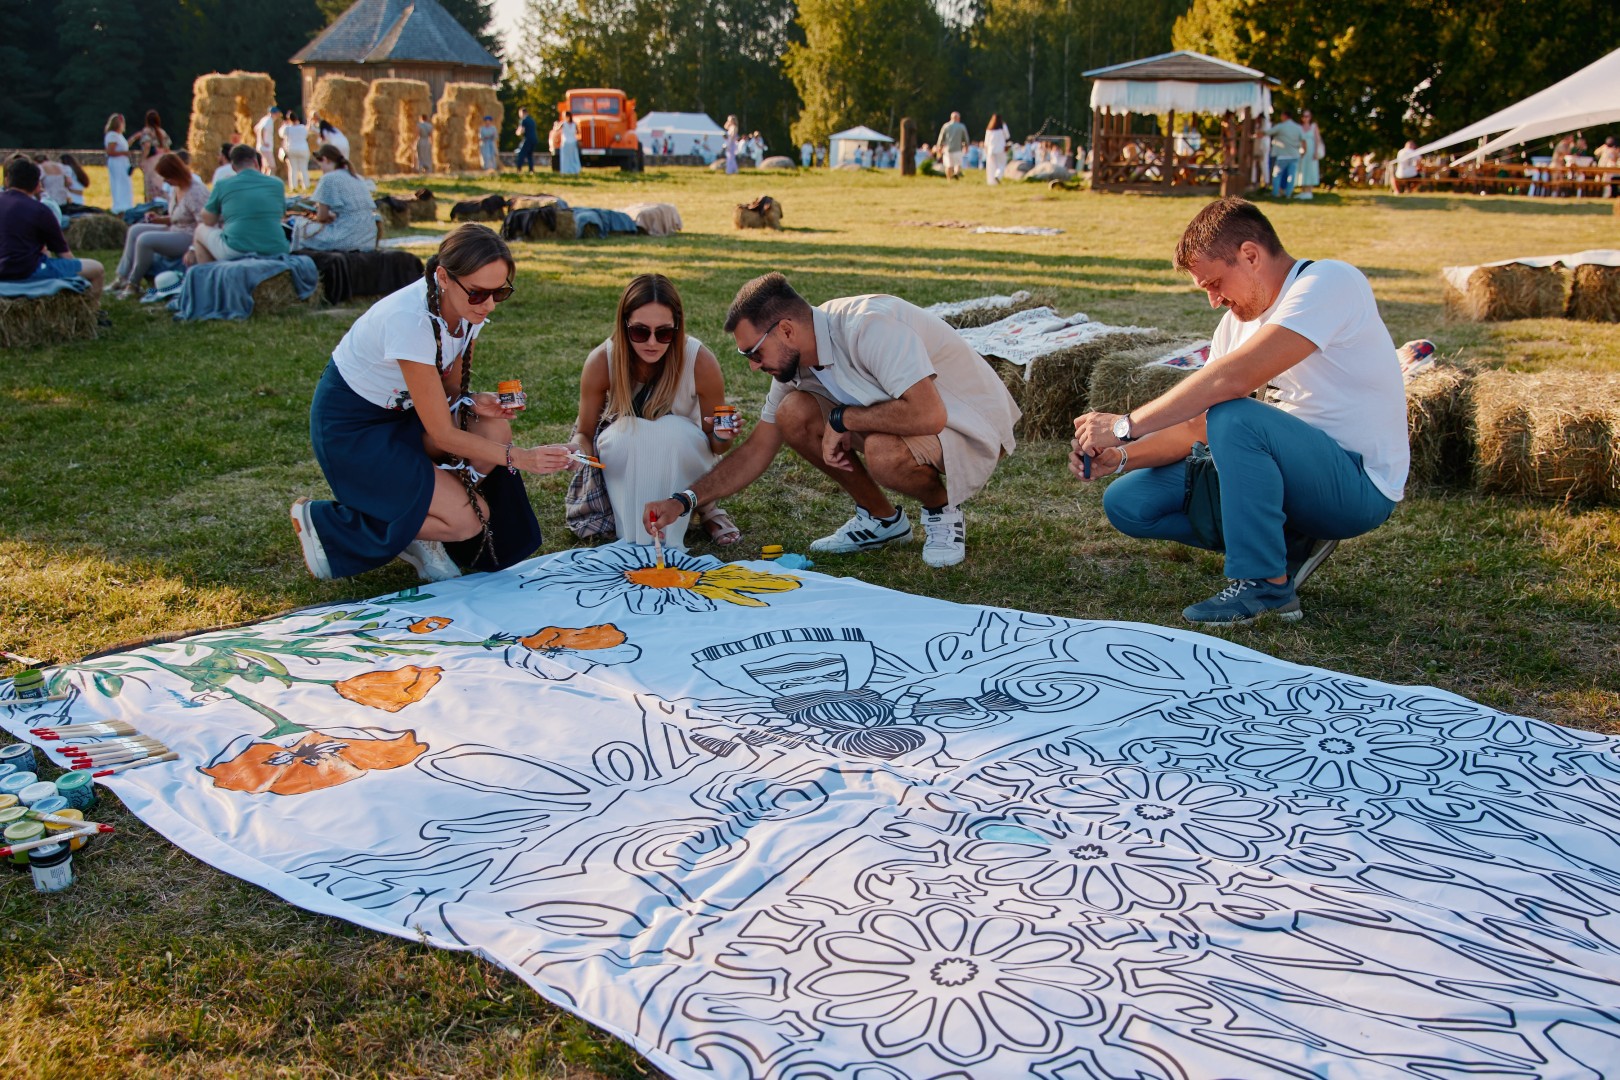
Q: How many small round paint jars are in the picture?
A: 15